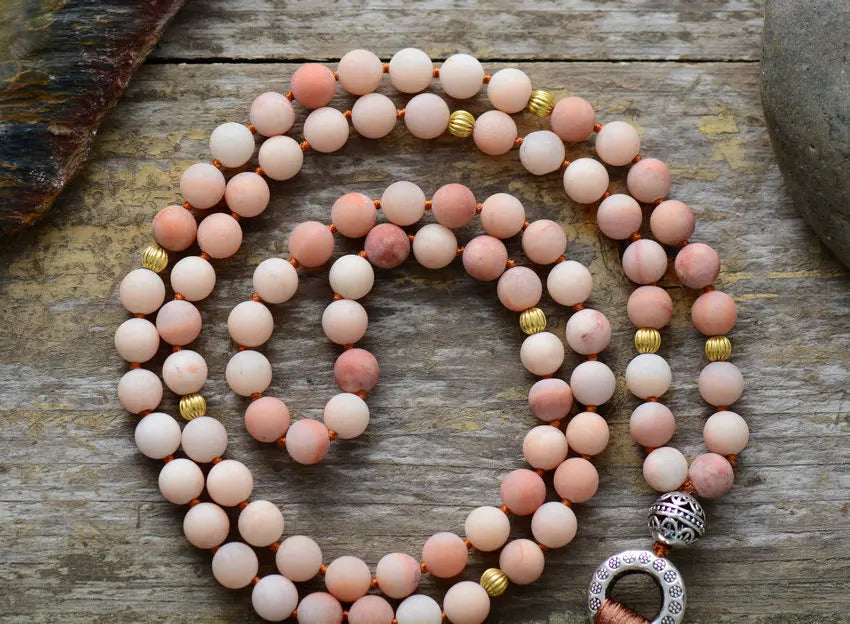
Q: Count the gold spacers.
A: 8